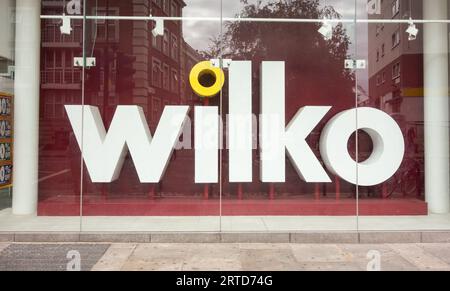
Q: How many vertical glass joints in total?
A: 3